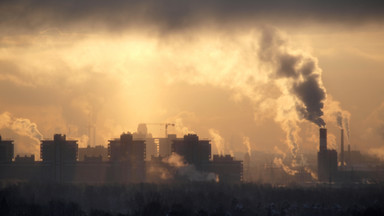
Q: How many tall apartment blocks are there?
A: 4